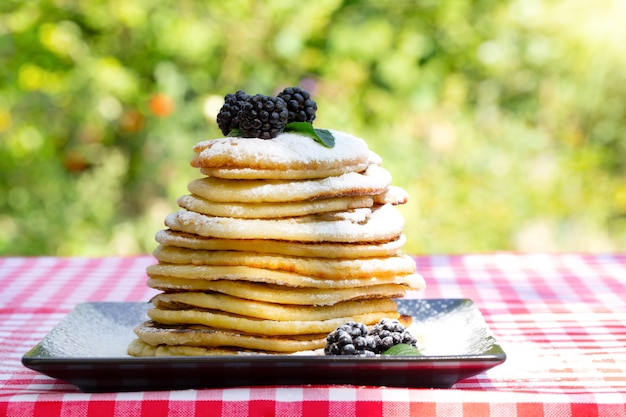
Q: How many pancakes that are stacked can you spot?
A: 13